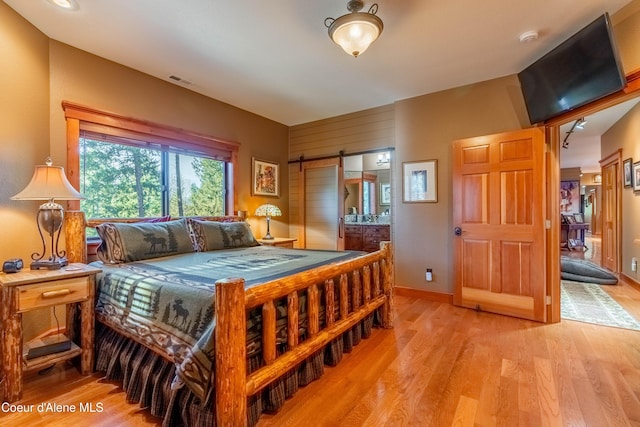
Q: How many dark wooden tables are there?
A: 1